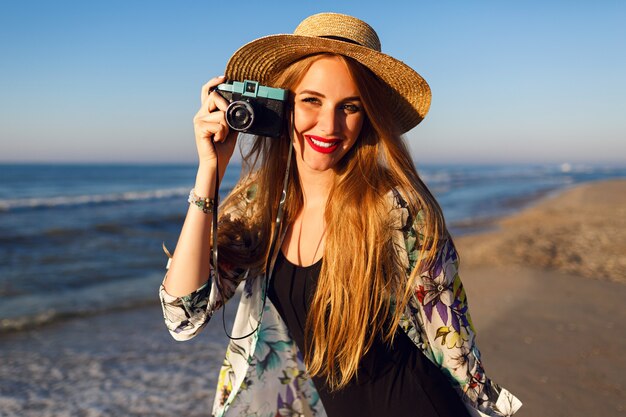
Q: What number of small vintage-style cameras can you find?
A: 1